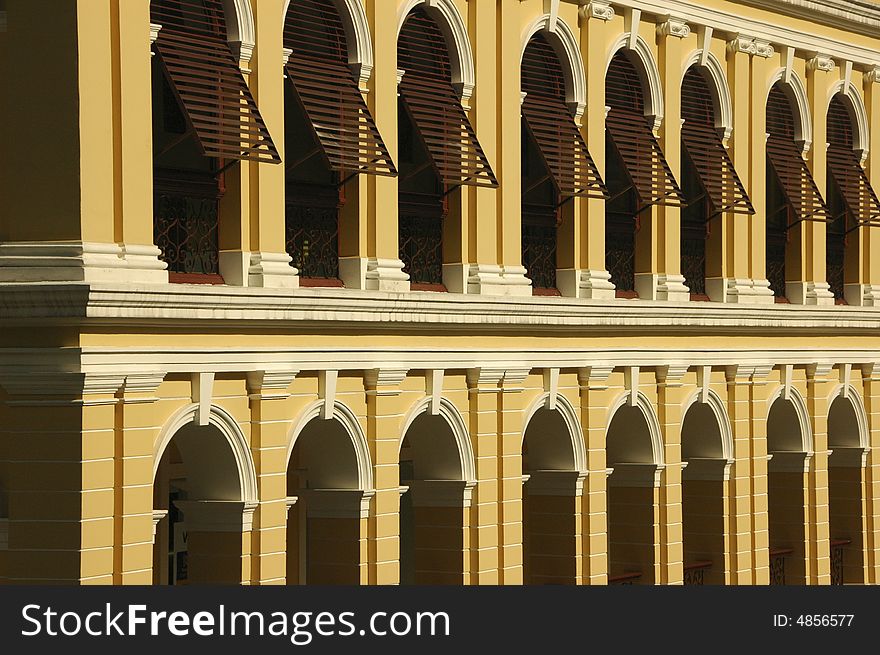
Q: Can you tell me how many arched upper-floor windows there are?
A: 8